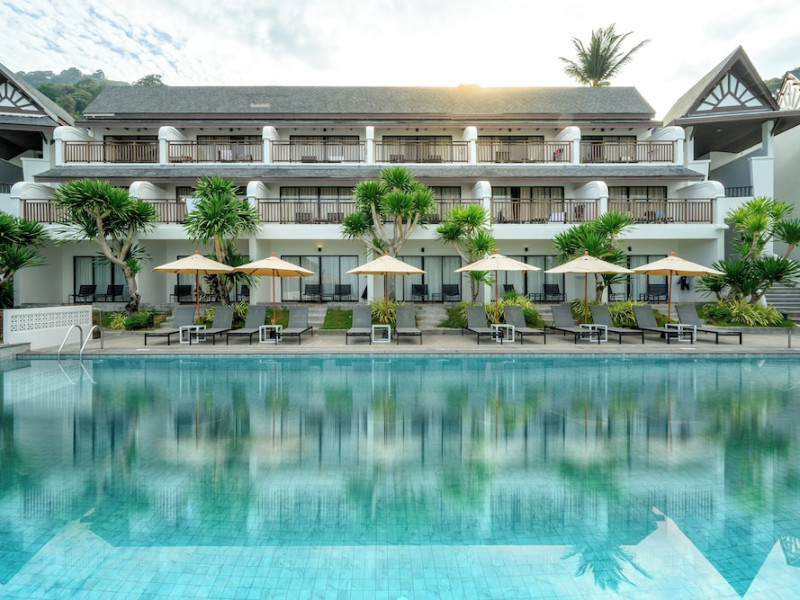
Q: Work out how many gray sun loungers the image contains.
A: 12